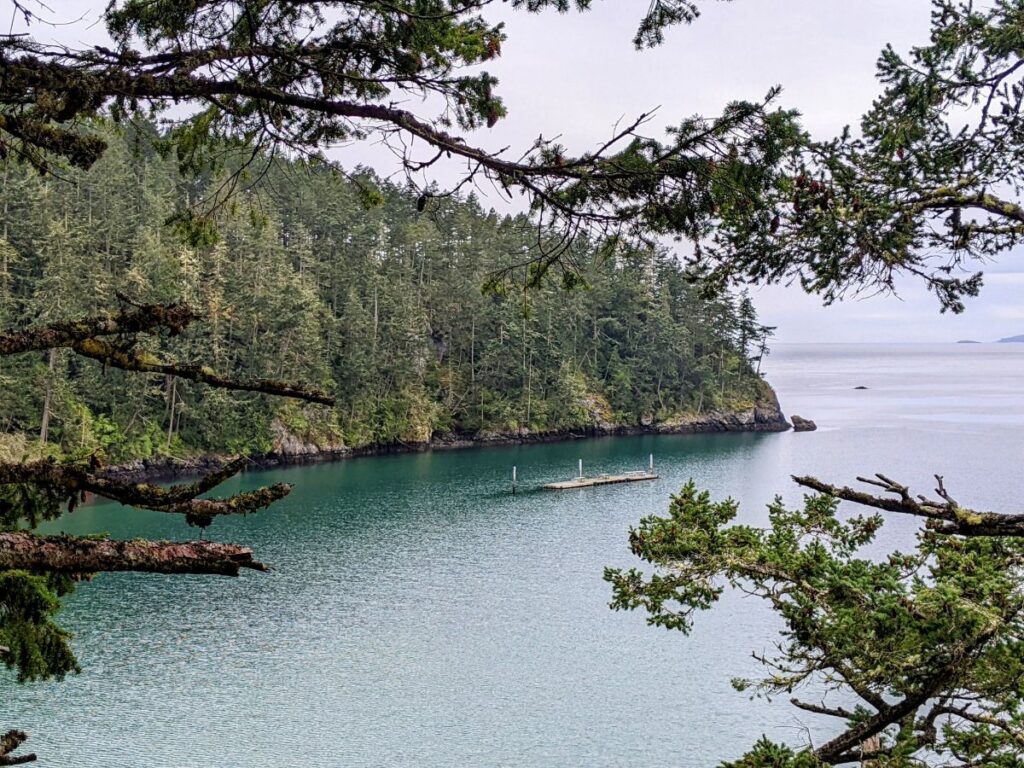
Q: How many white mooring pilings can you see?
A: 3